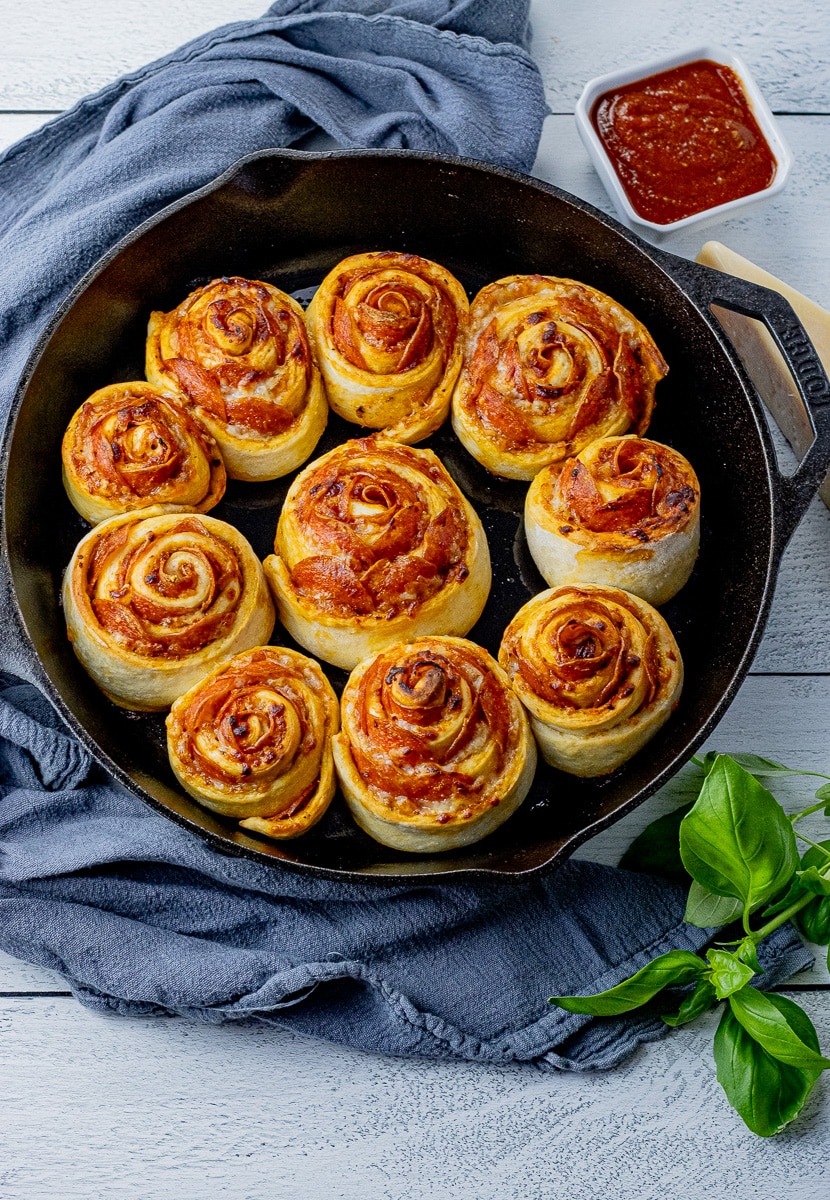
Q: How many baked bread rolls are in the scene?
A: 10